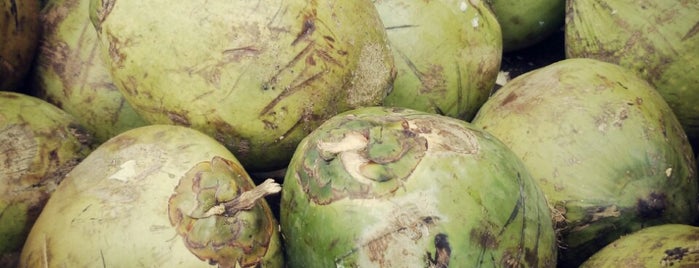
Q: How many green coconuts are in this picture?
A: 11